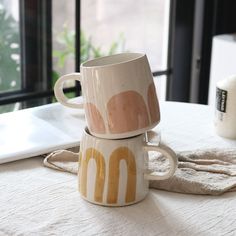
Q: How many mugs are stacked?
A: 2